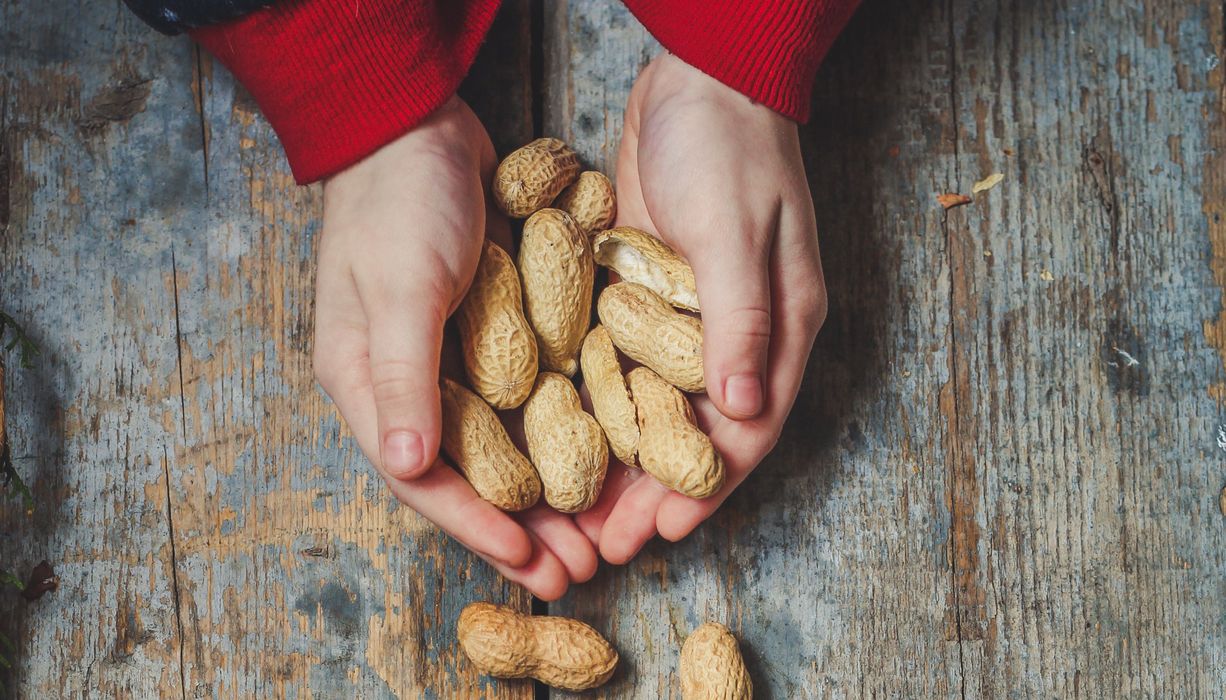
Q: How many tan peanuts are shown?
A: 12